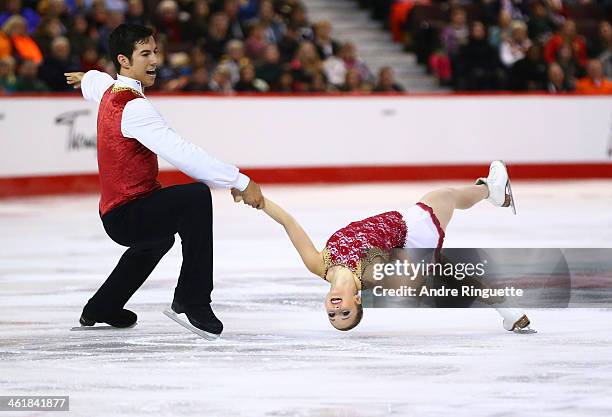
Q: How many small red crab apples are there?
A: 0